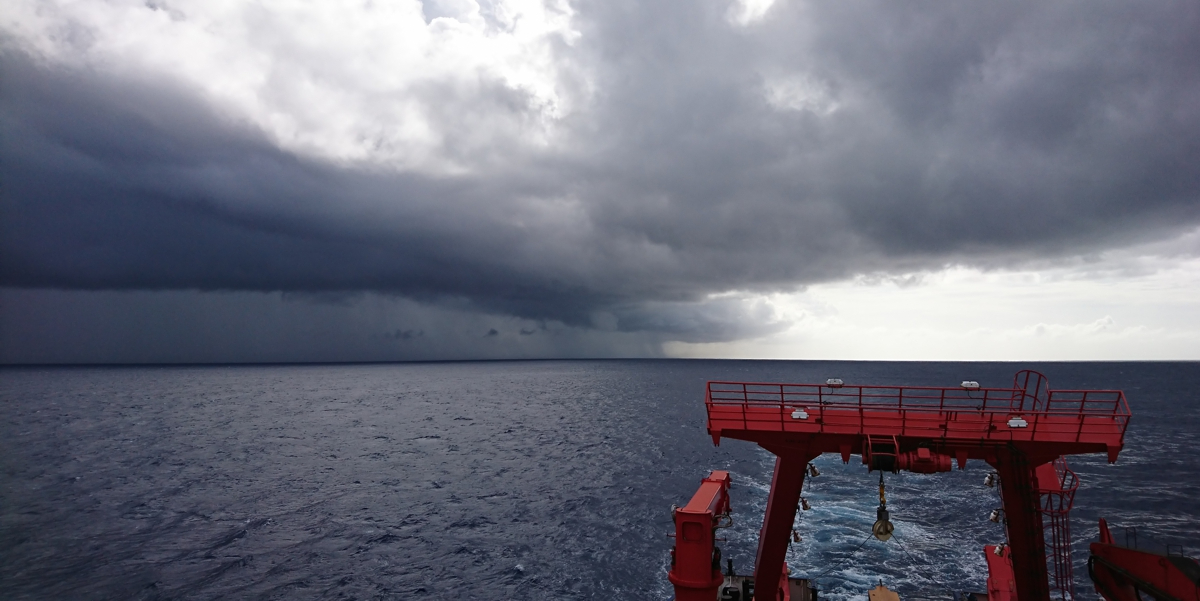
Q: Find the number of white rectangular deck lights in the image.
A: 4